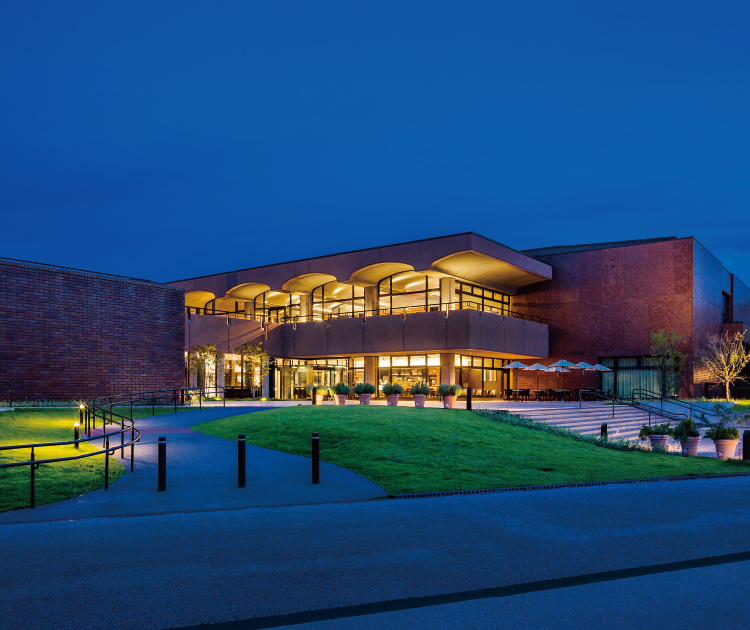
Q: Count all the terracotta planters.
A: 9